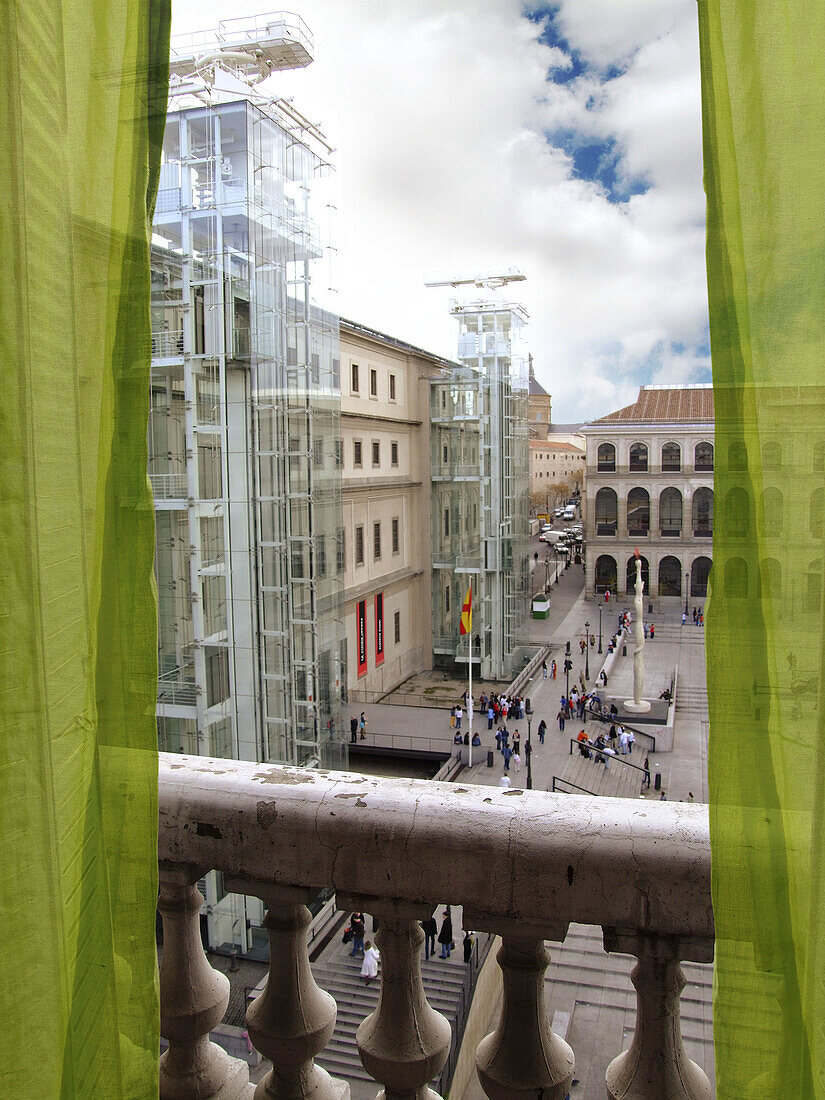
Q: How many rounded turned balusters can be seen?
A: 5